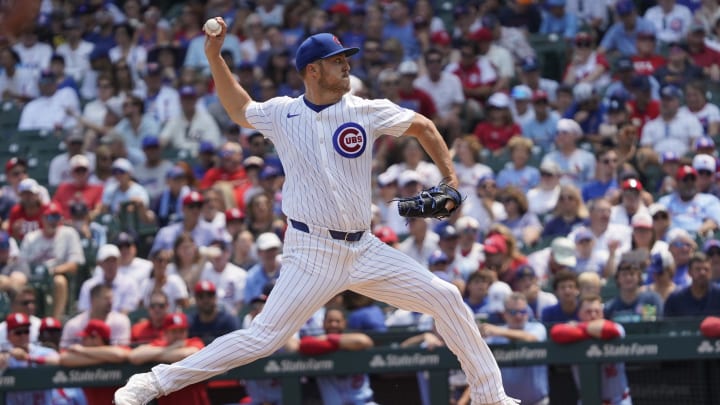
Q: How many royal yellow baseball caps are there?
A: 0